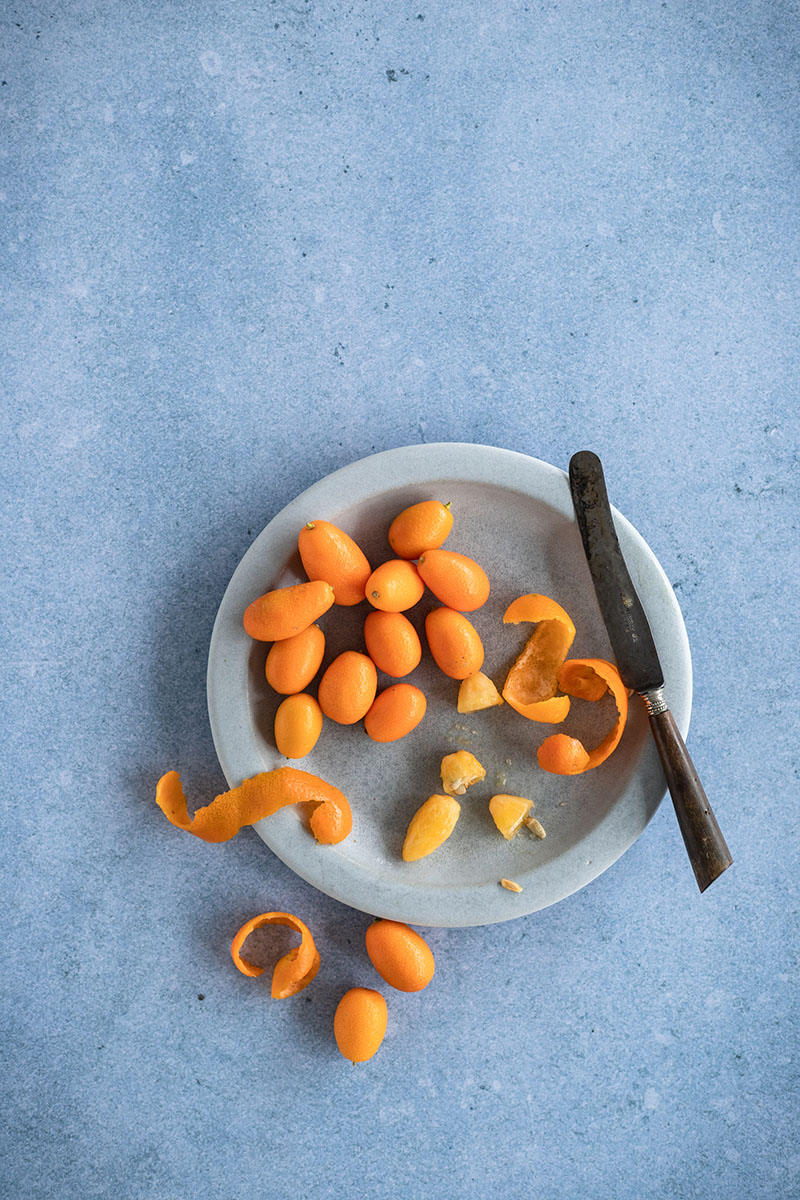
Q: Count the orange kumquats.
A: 13